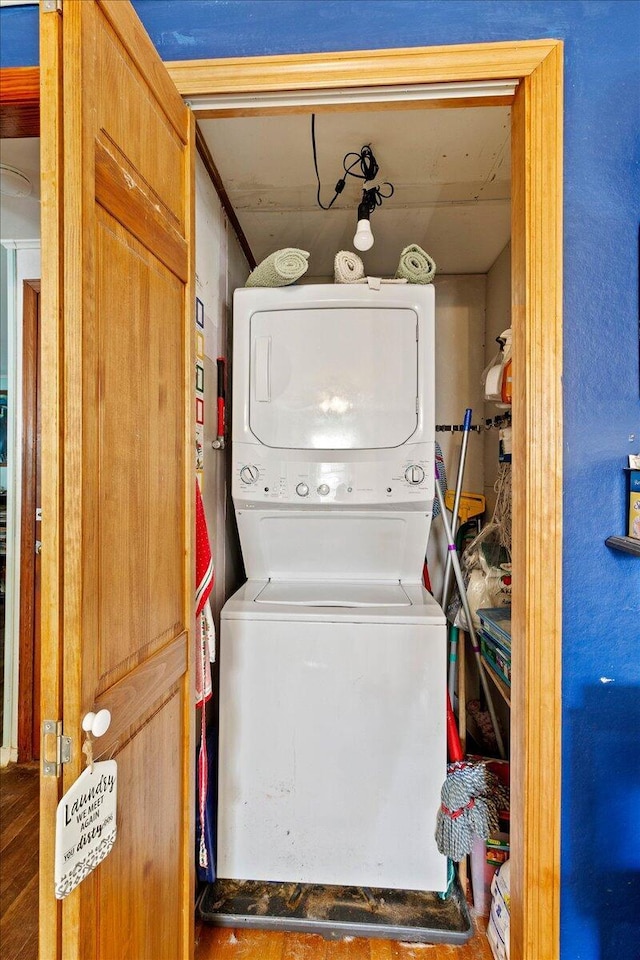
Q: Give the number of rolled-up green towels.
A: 2